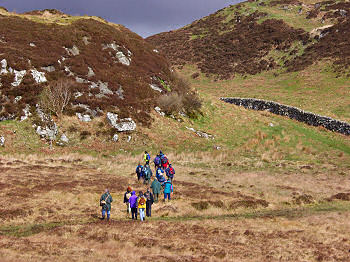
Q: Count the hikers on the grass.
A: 15